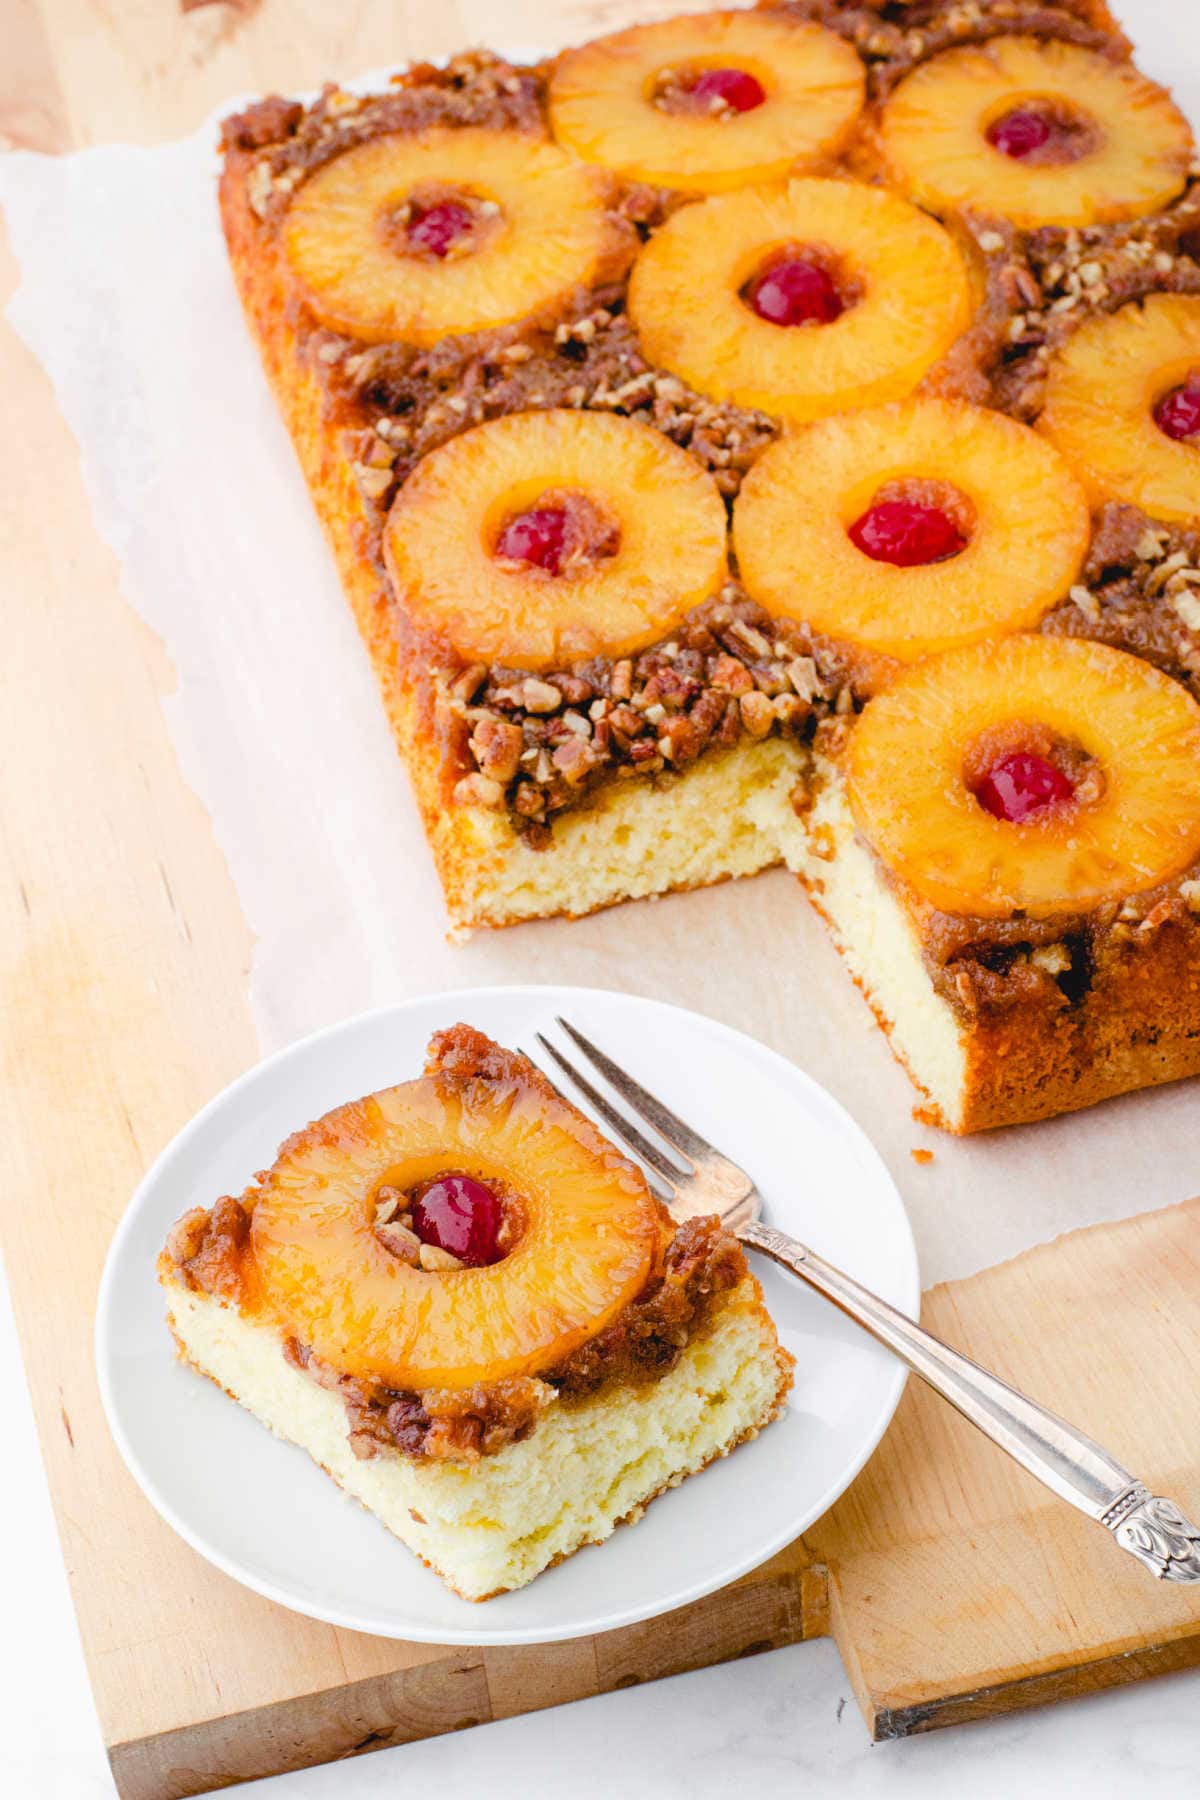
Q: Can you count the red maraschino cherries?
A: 9